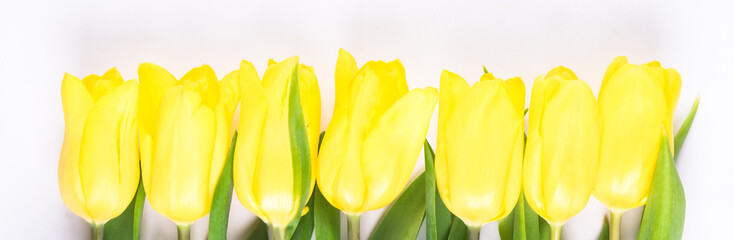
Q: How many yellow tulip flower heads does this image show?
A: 7